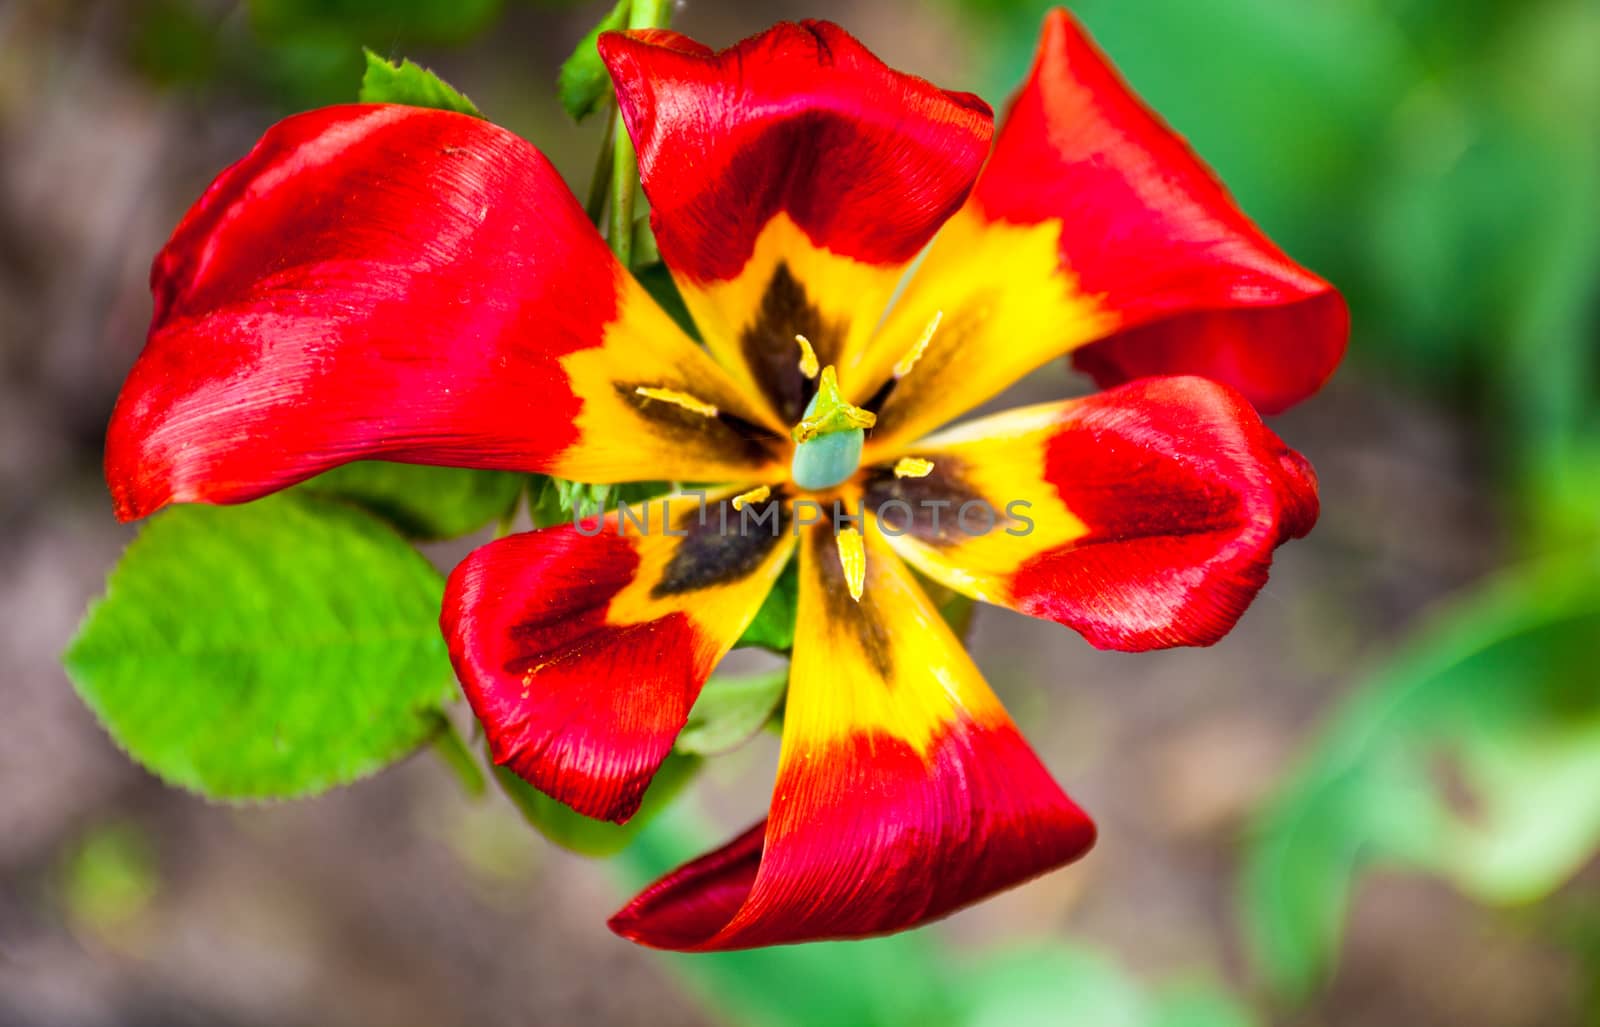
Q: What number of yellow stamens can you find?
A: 6